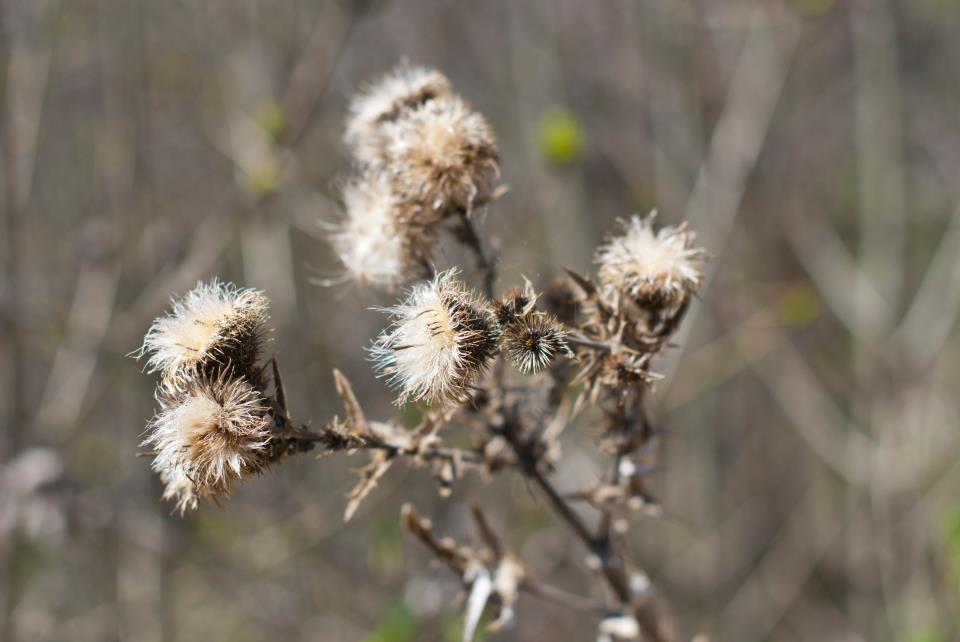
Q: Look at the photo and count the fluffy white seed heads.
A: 7